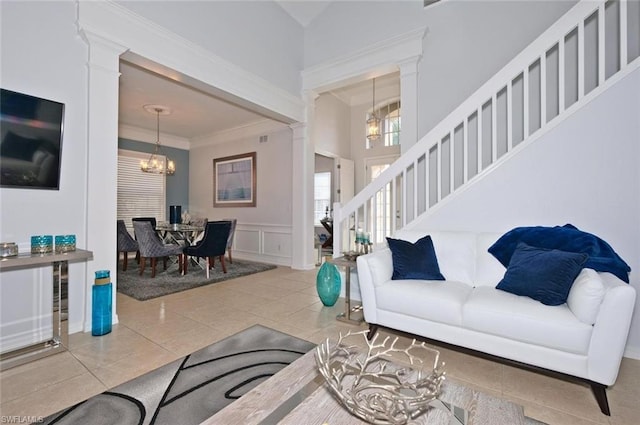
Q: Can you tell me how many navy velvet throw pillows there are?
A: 2